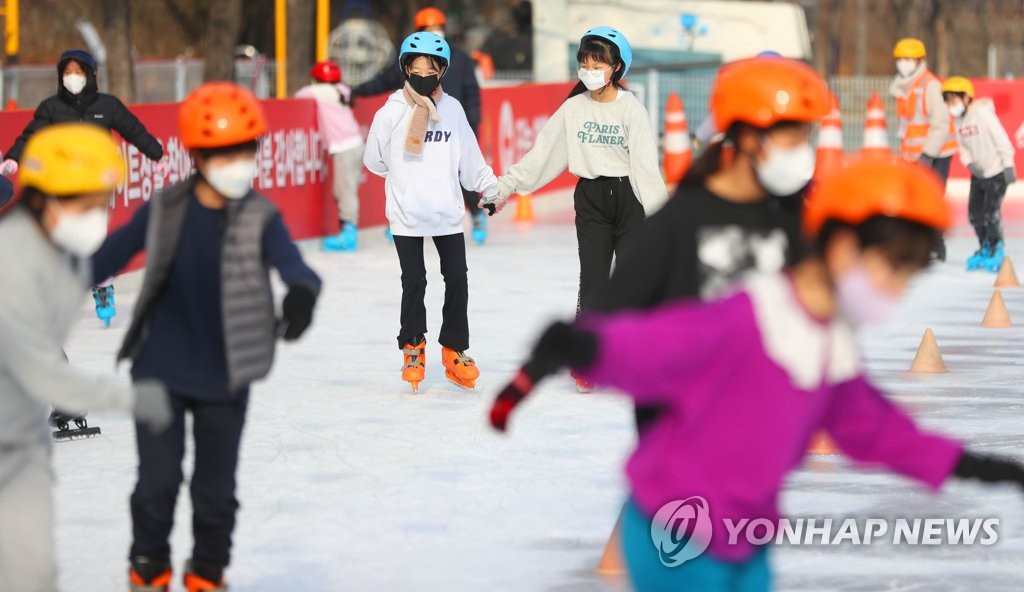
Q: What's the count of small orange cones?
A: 6